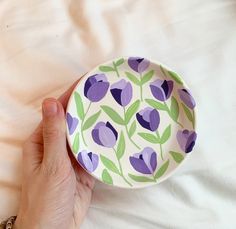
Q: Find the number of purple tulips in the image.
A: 11